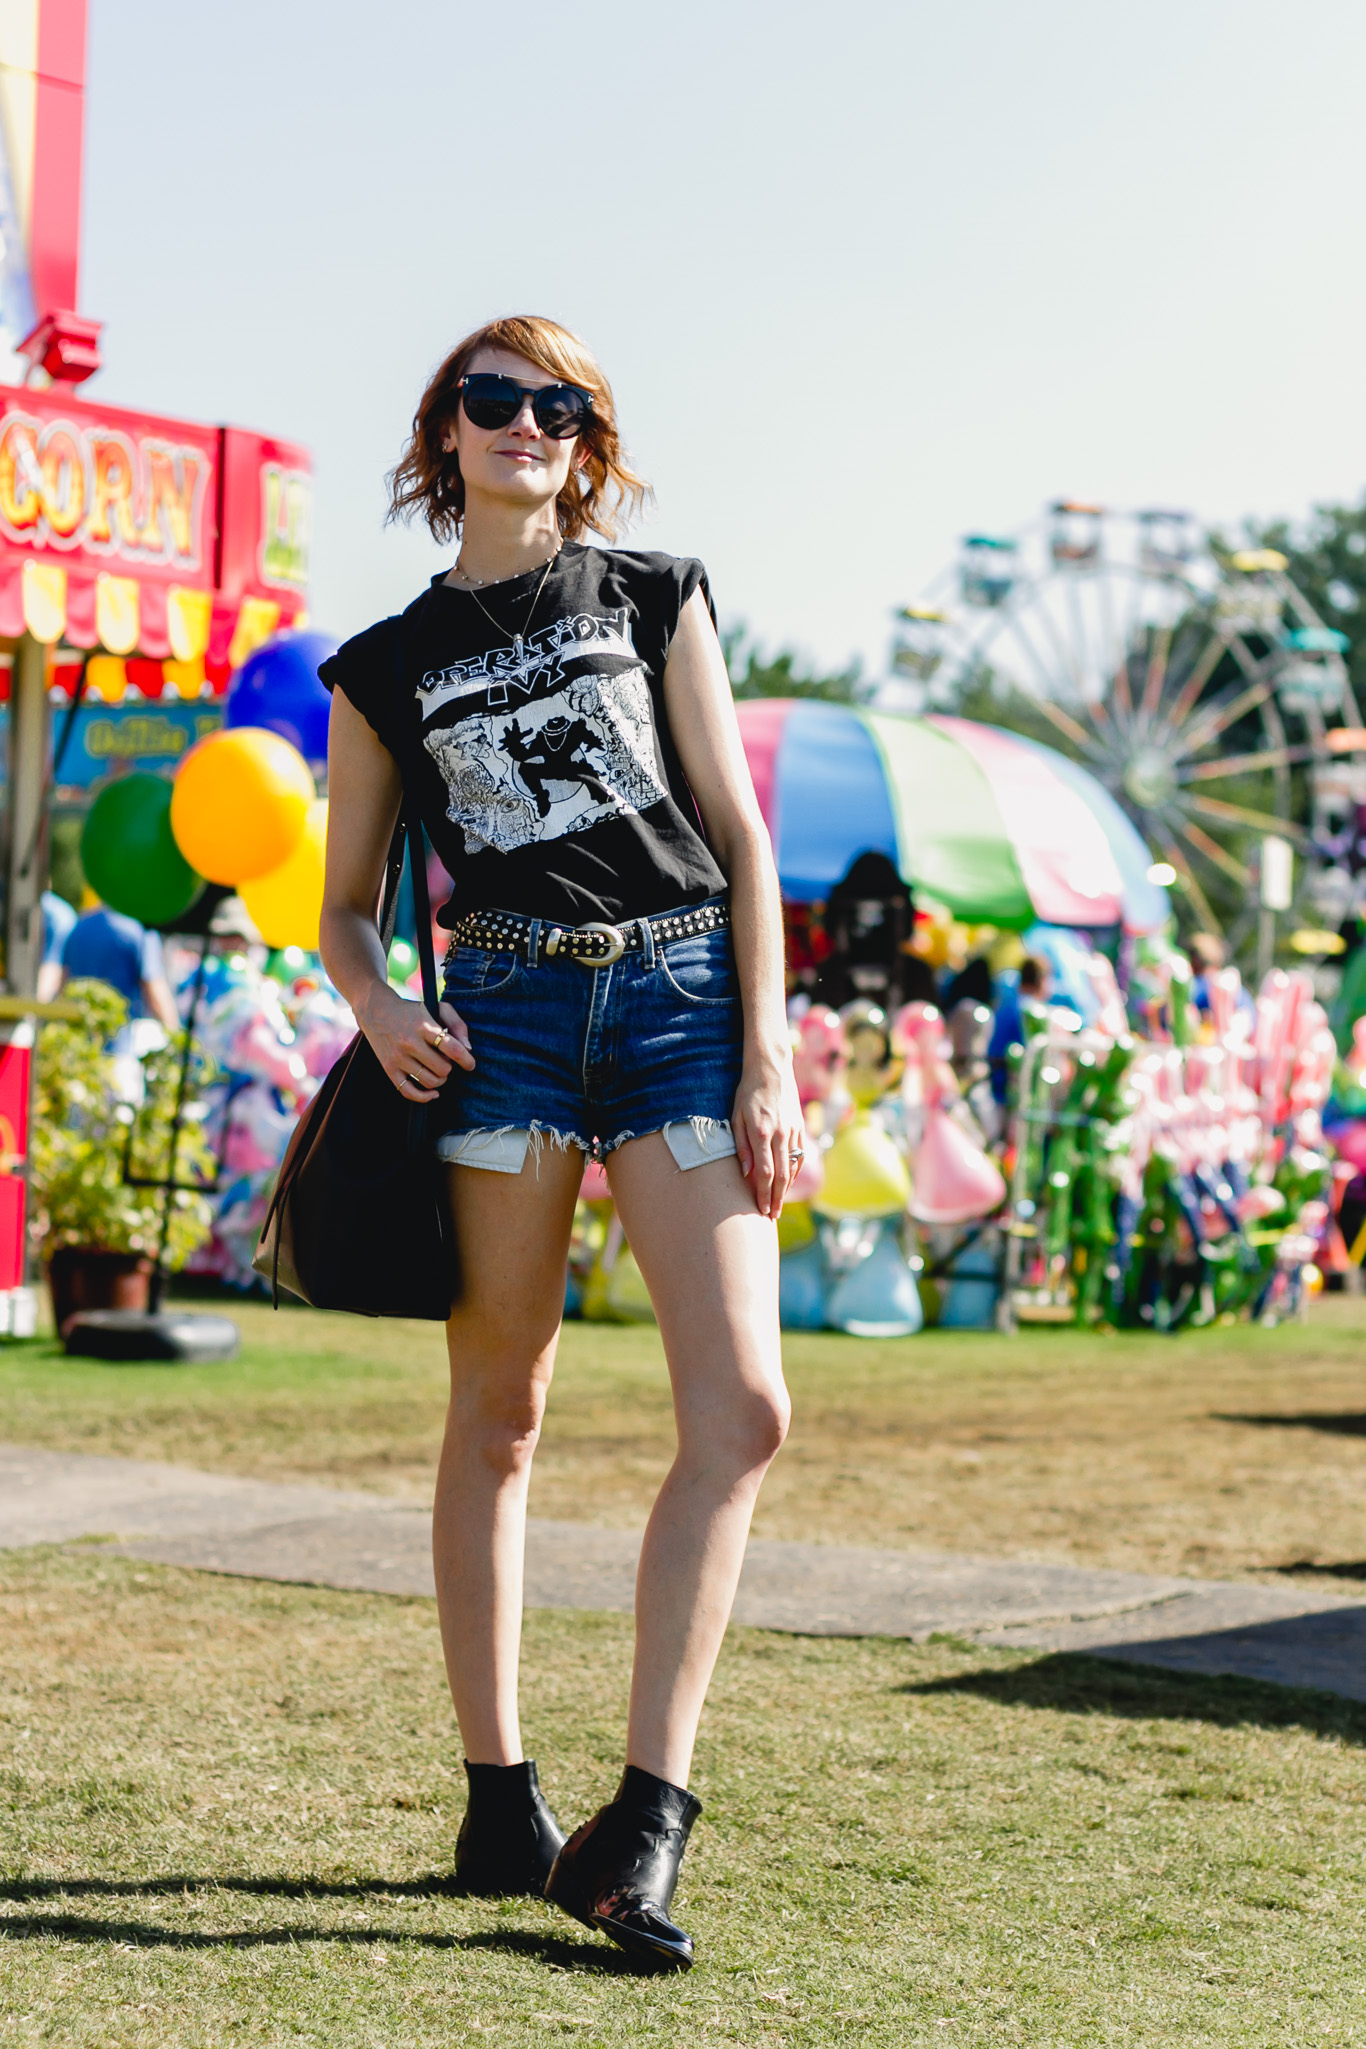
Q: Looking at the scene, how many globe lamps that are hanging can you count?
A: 0